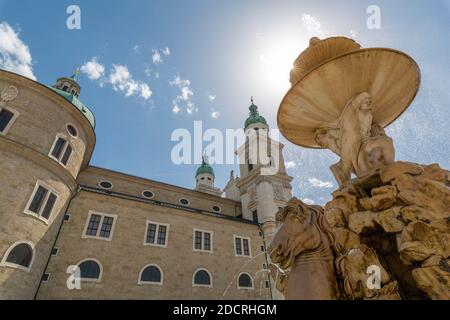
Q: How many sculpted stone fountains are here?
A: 1